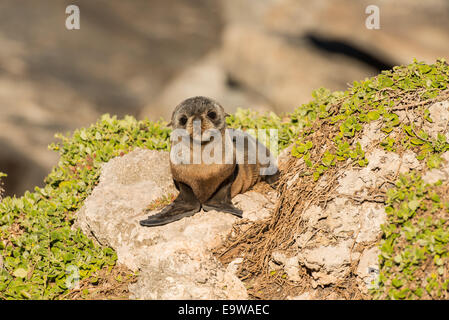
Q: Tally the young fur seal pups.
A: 1